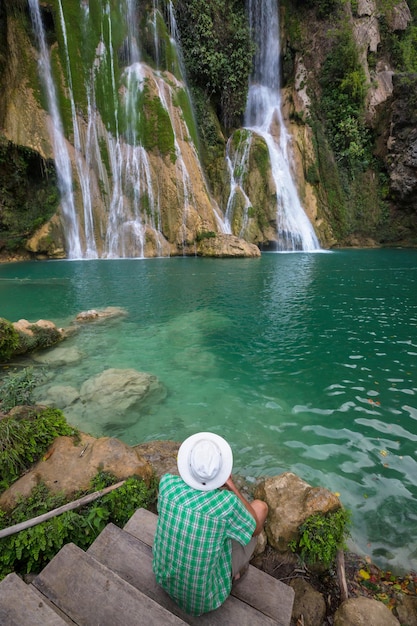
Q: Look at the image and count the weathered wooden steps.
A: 4